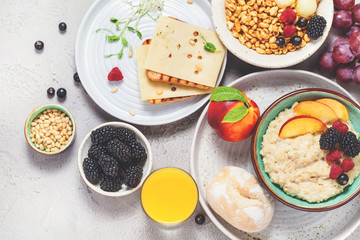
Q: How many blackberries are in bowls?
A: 12